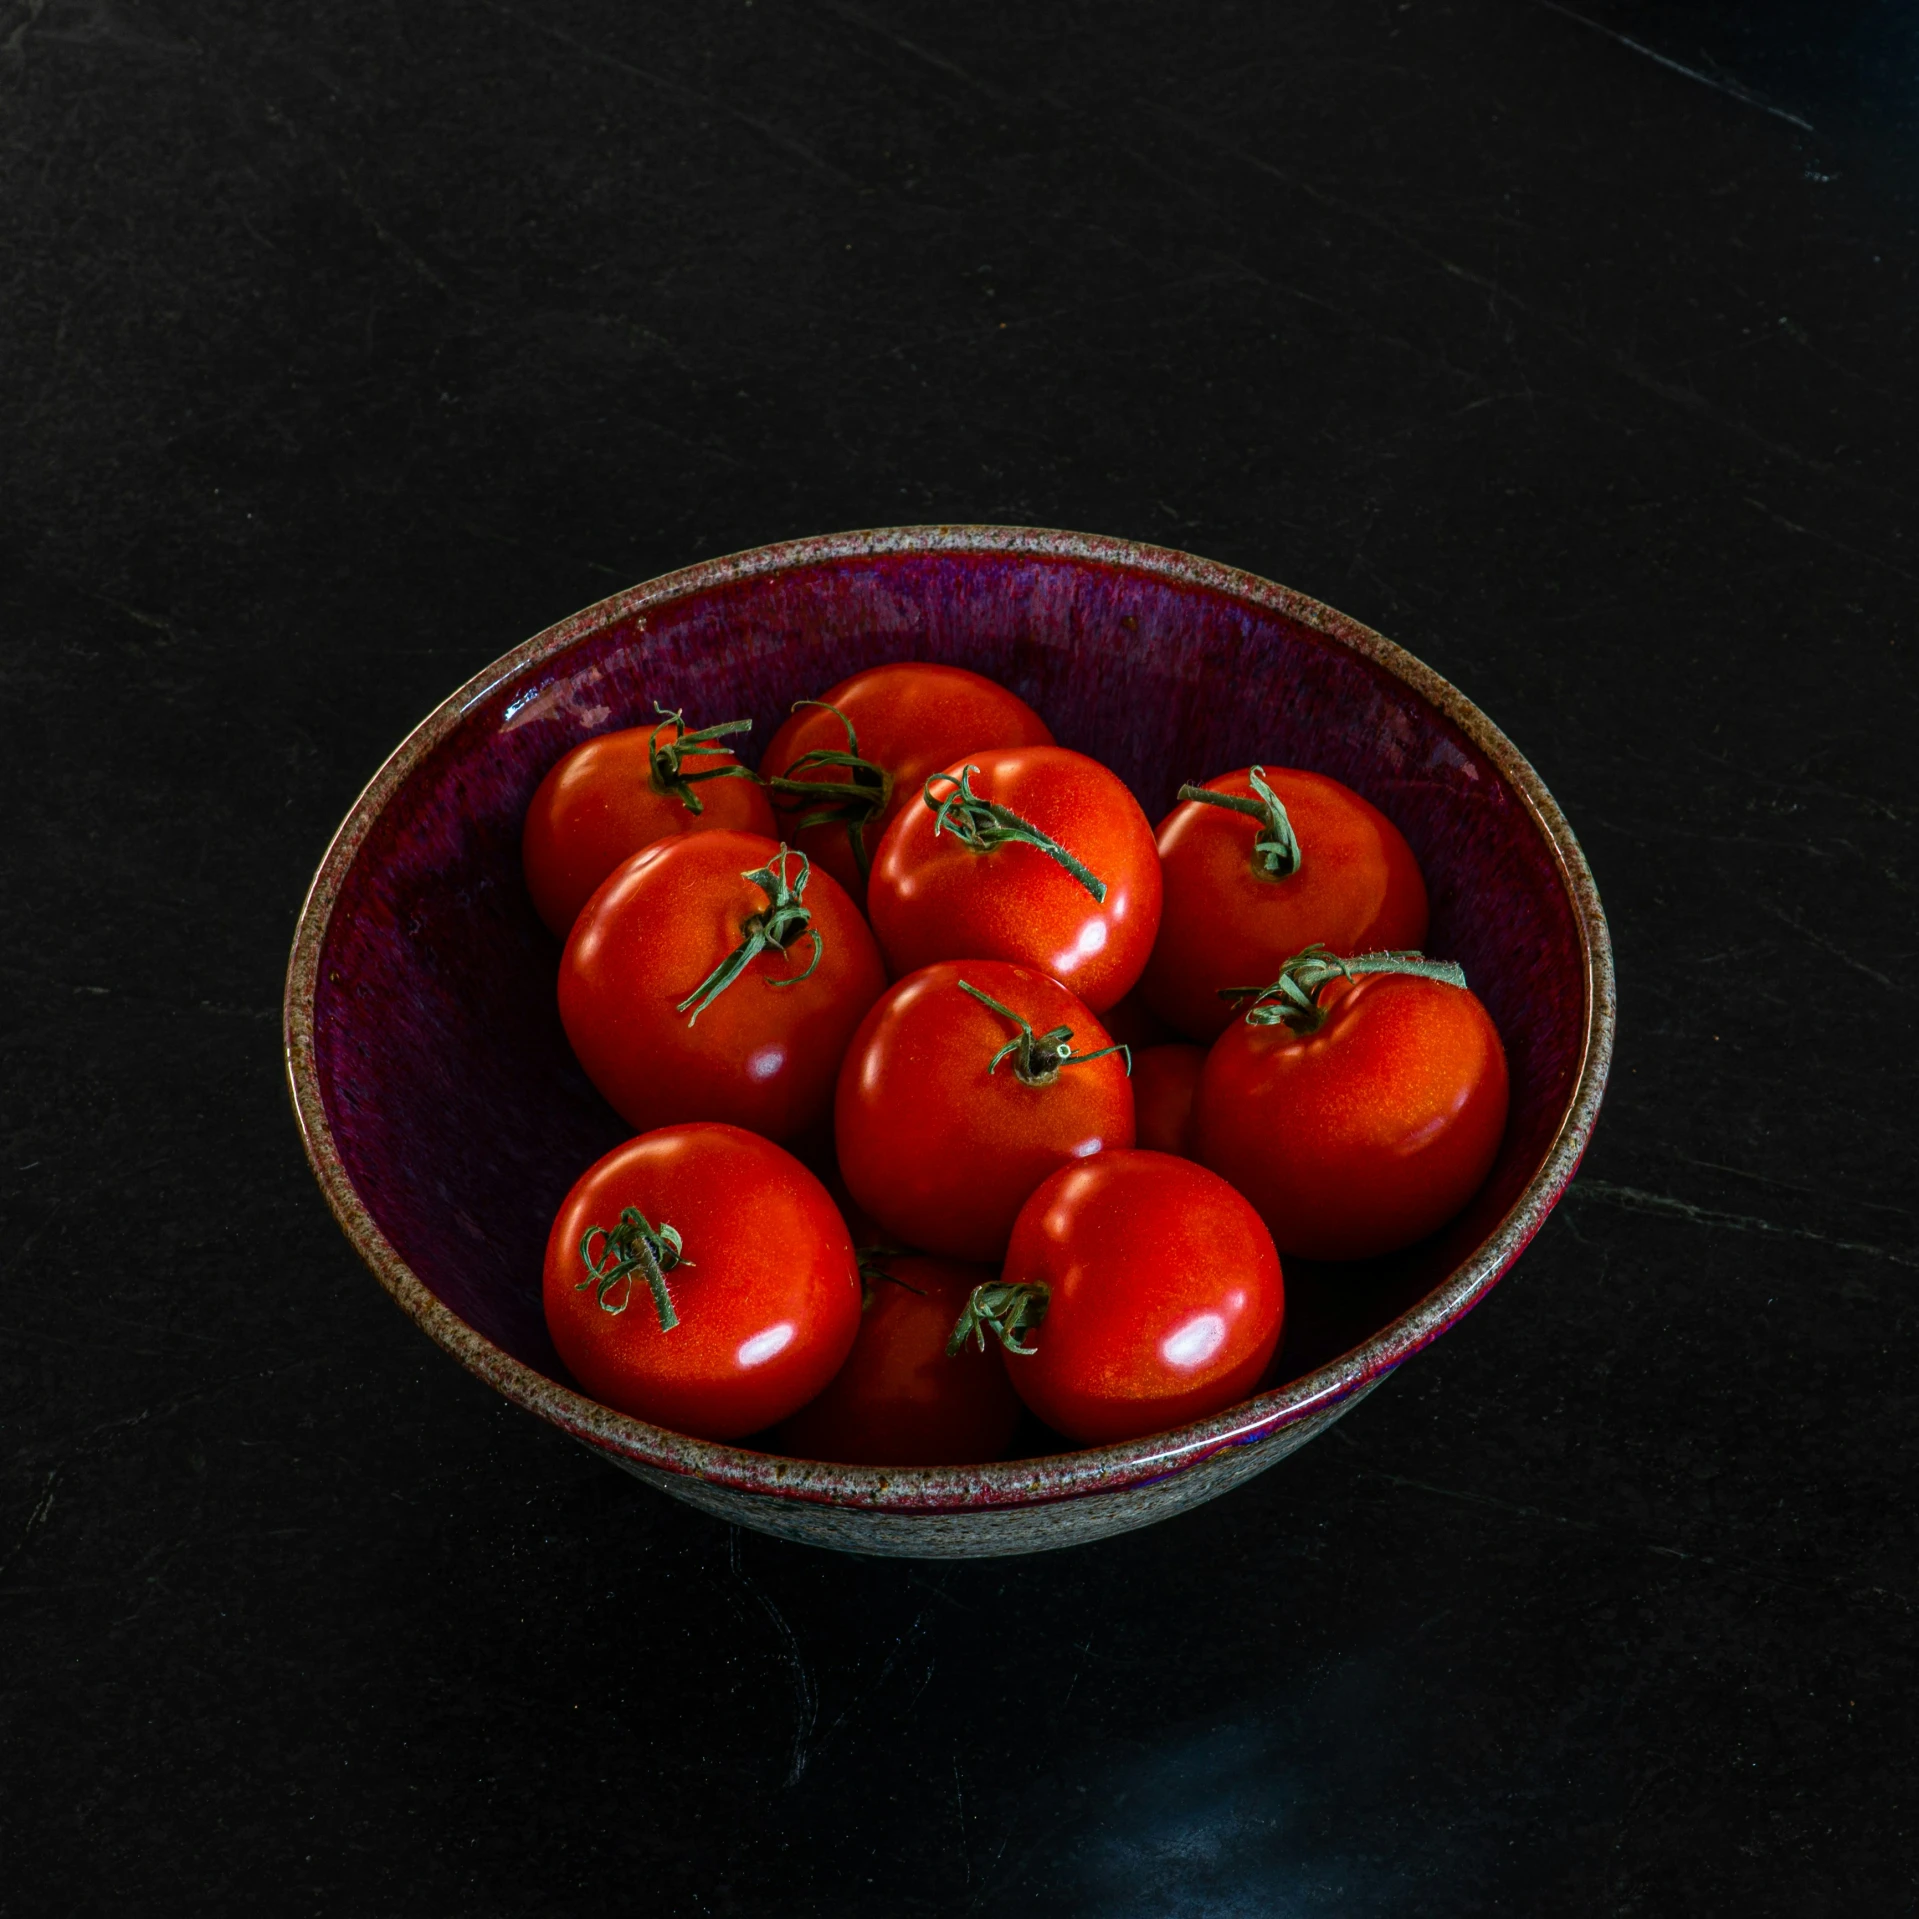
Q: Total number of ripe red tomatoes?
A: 11